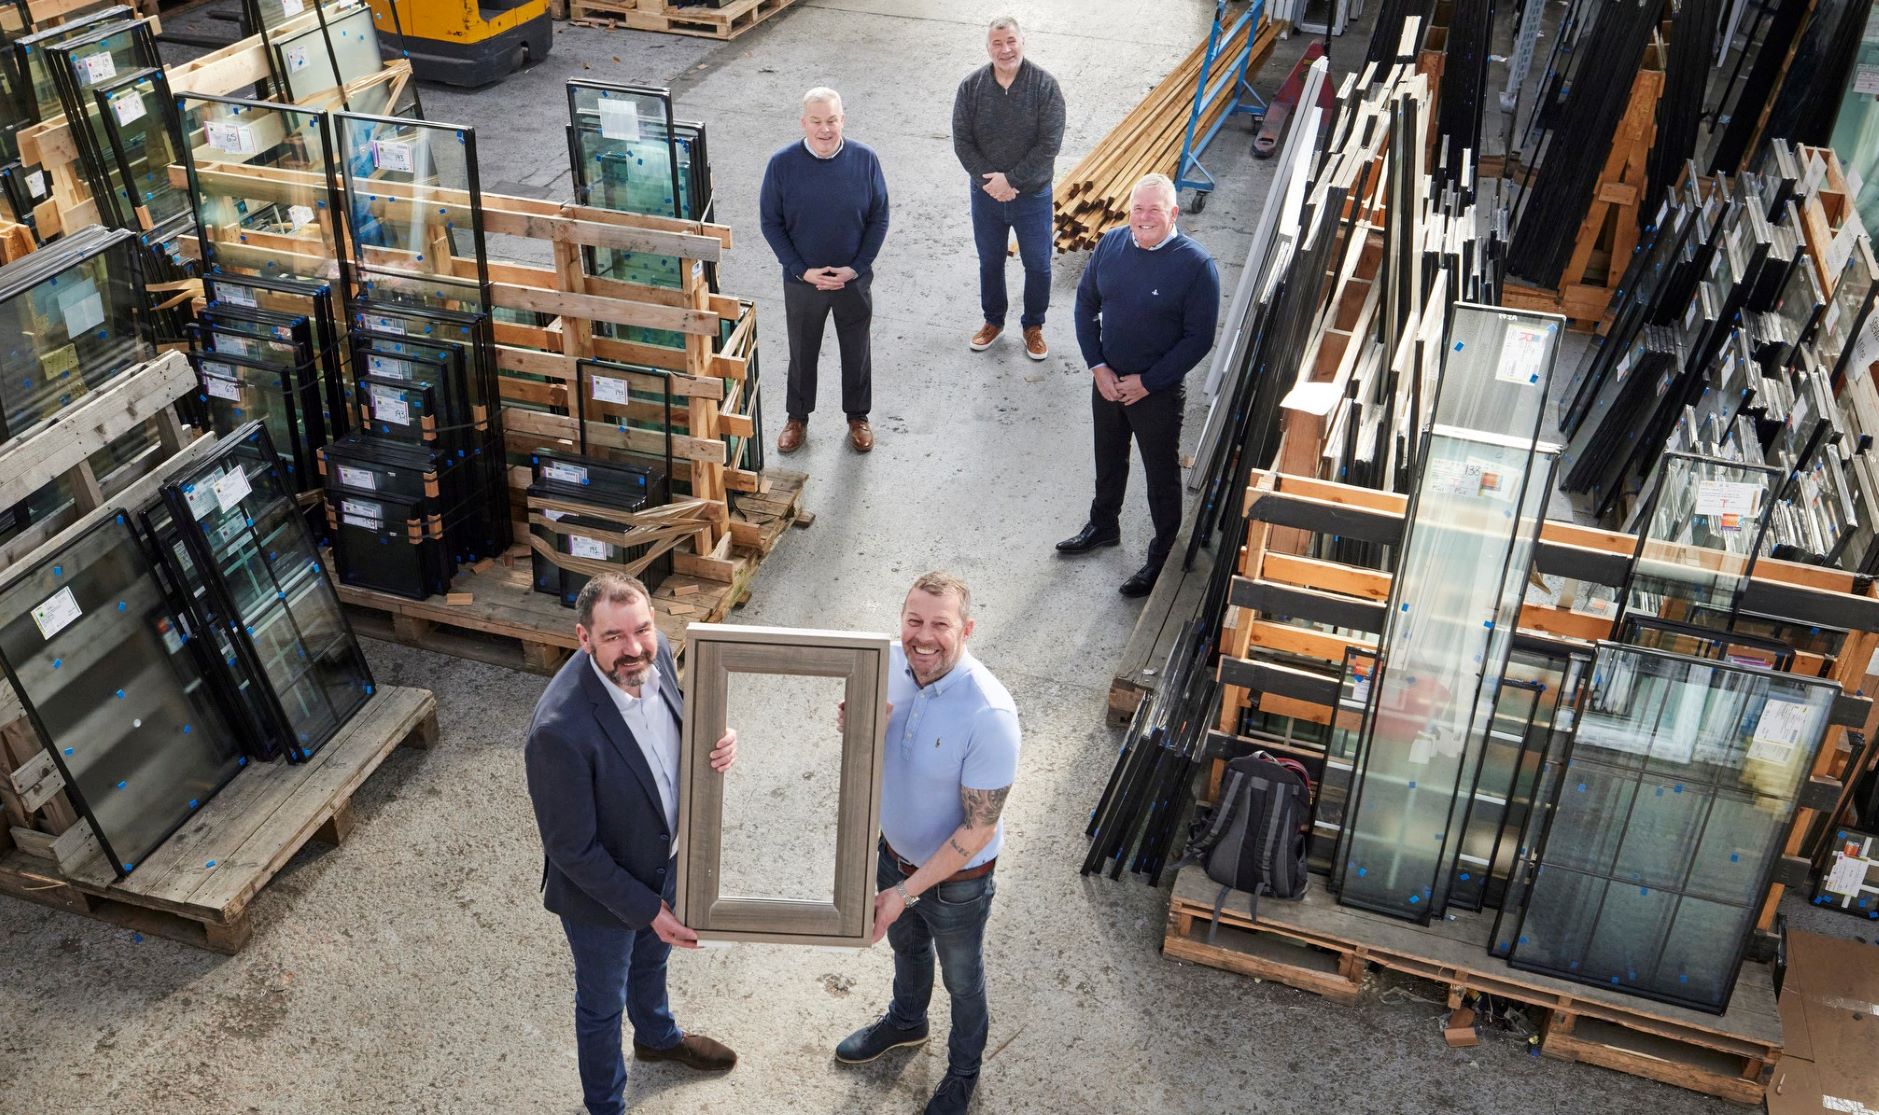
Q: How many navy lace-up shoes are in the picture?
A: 2